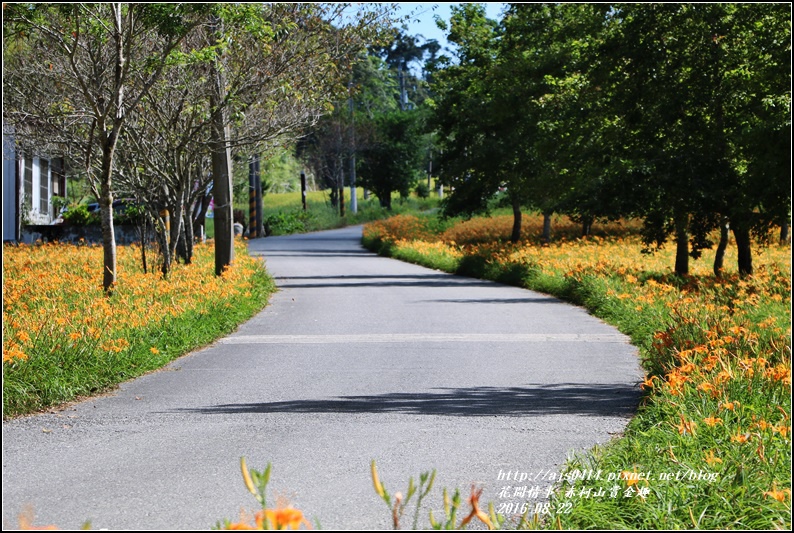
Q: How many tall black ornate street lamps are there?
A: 0